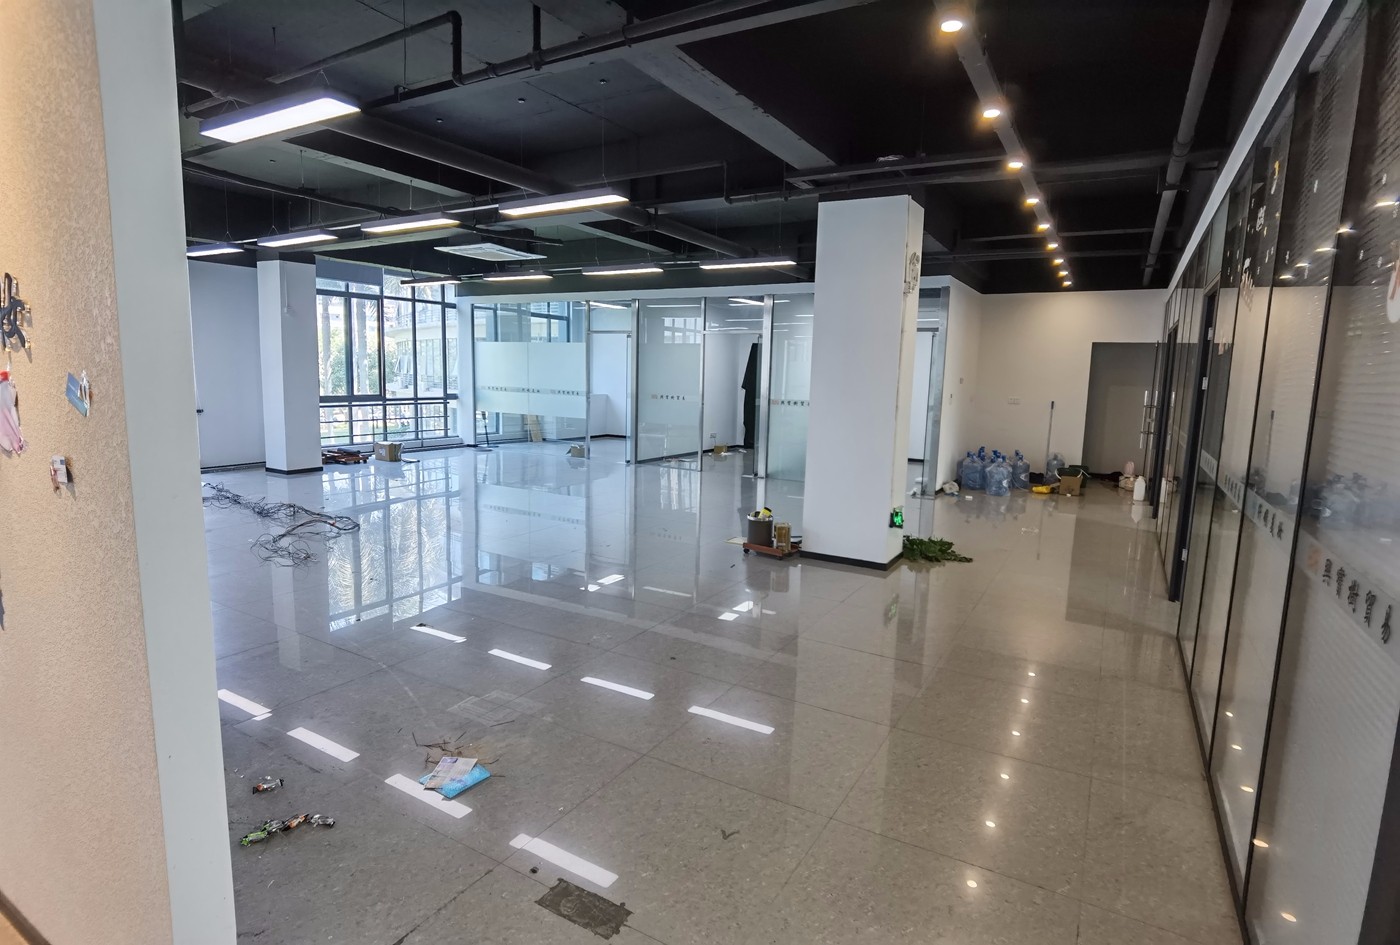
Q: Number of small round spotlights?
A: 9